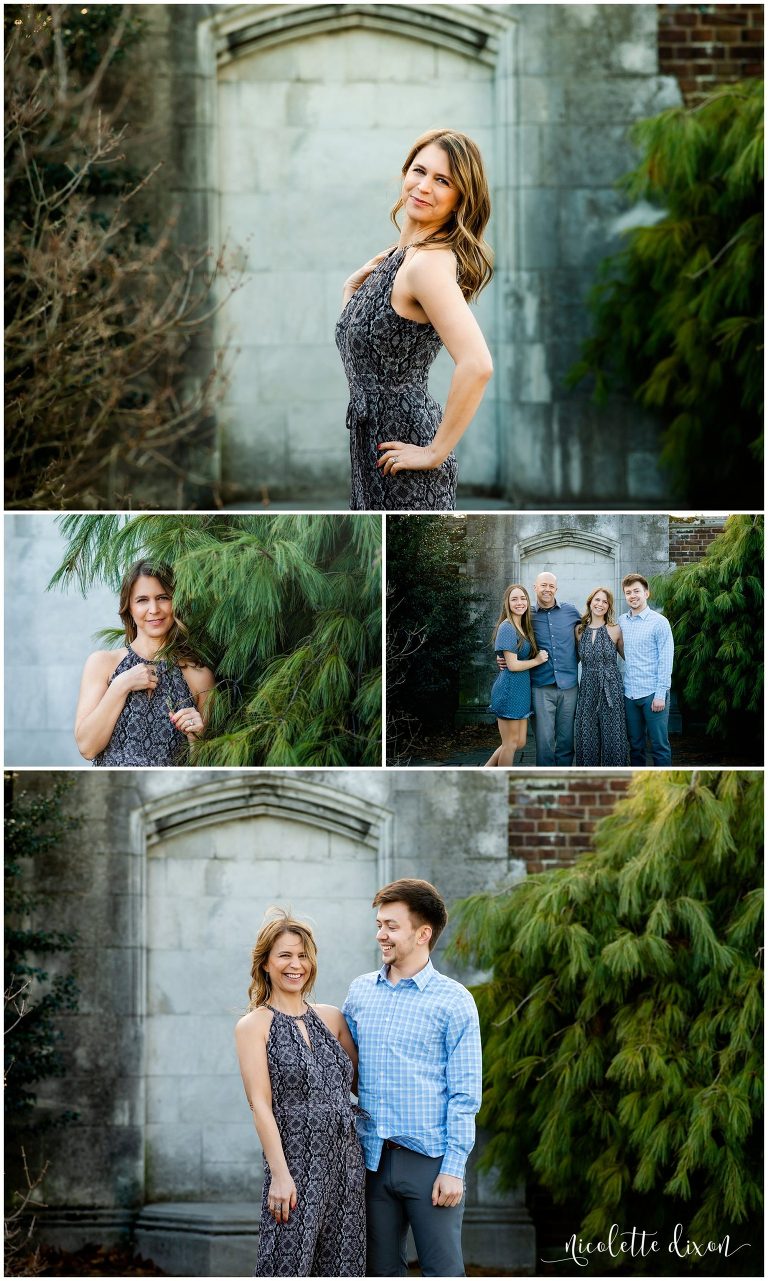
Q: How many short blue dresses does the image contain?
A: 1